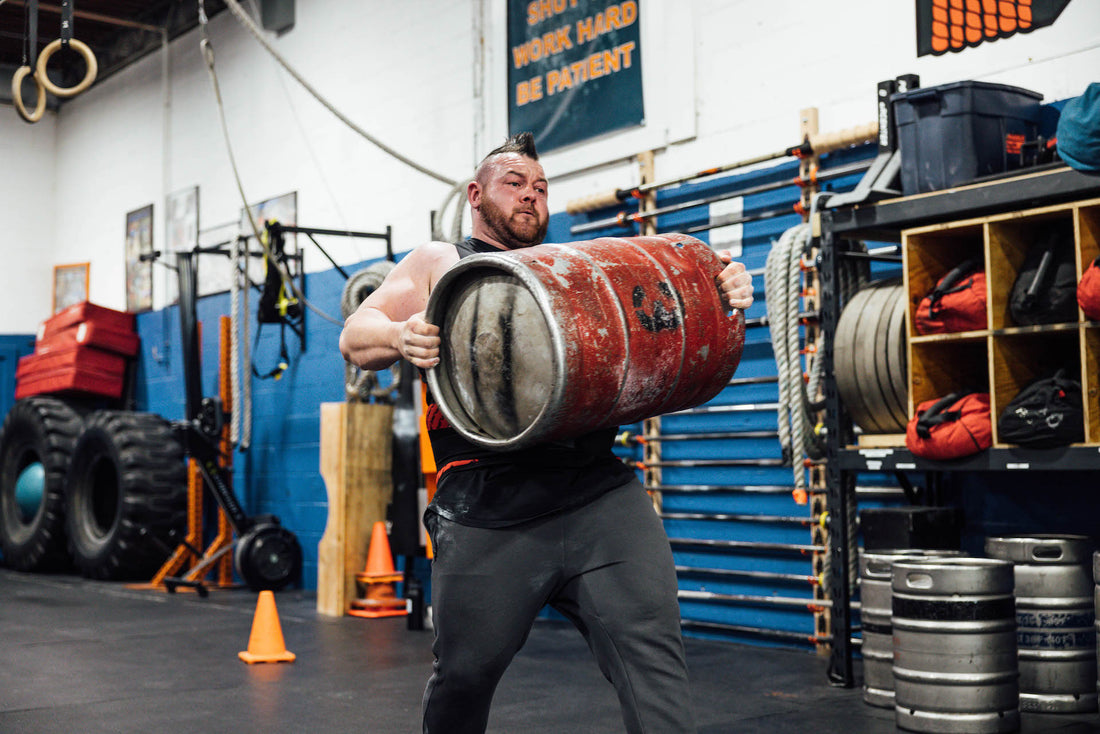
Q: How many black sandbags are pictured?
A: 2